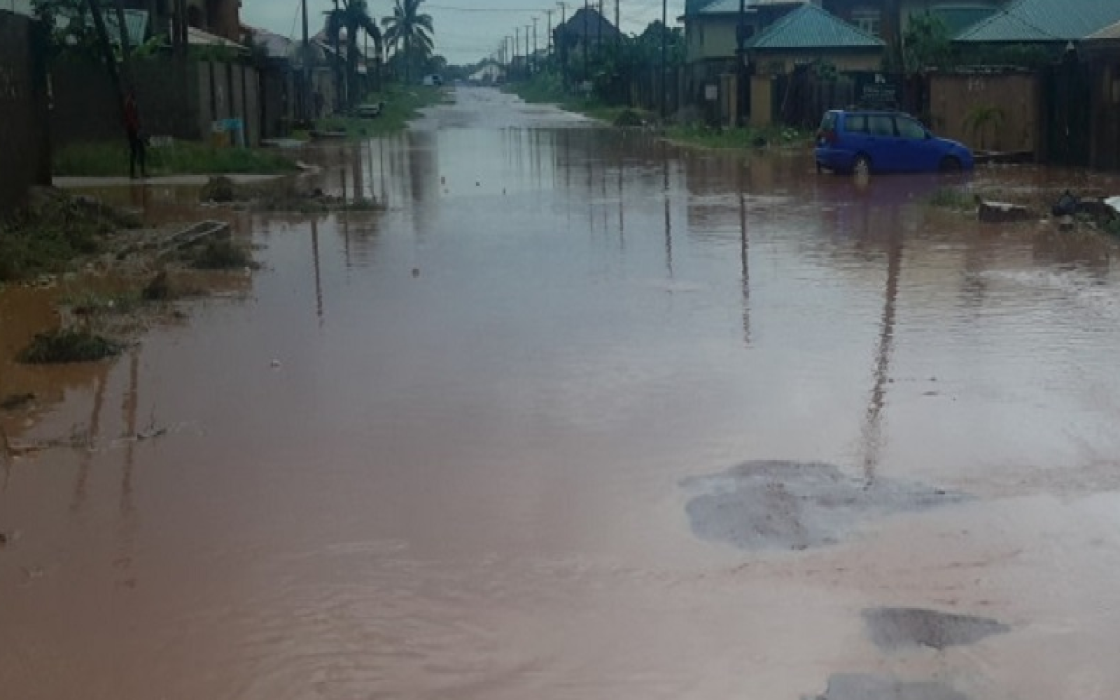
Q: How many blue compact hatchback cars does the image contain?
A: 1